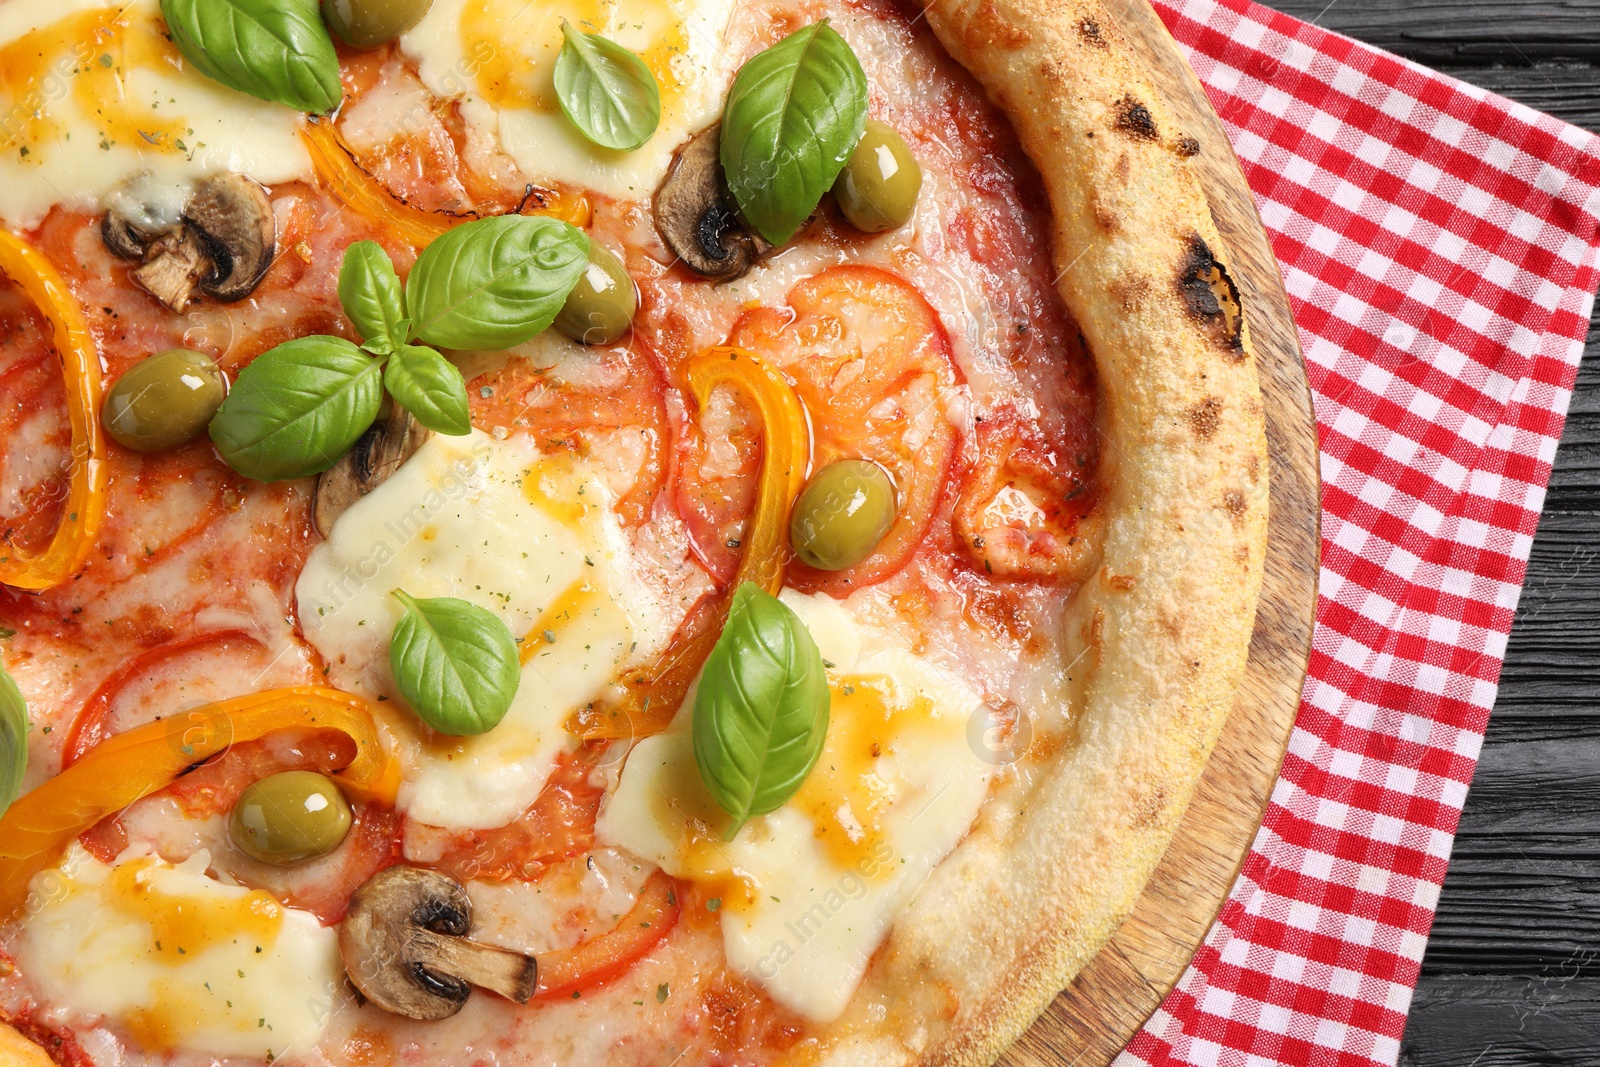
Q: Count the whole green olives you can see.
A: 6